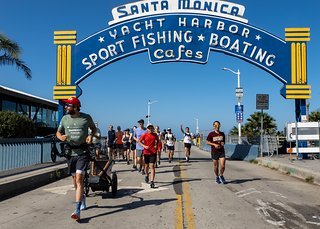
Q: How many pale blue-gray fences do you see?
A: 1